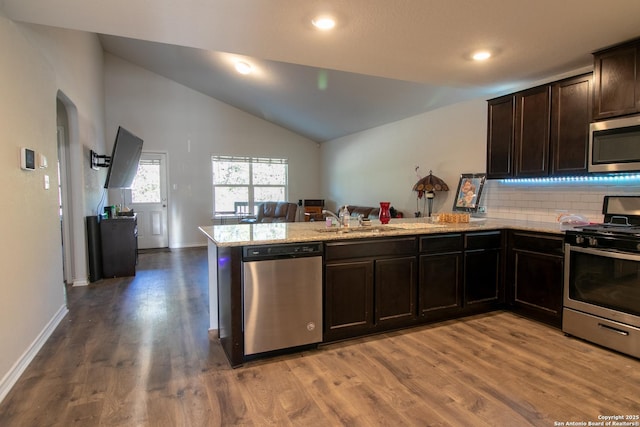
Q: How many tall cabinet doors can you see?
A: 3